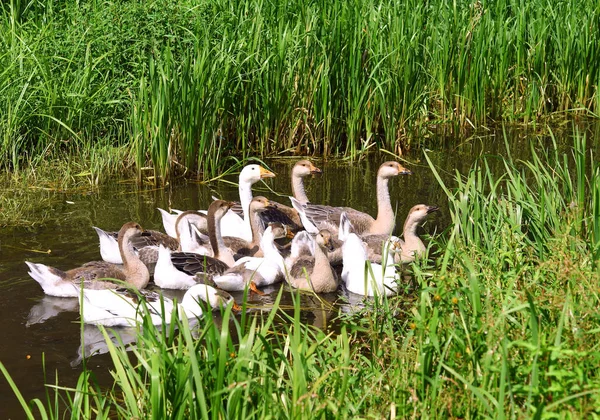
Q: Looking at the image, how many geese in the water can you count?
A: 12